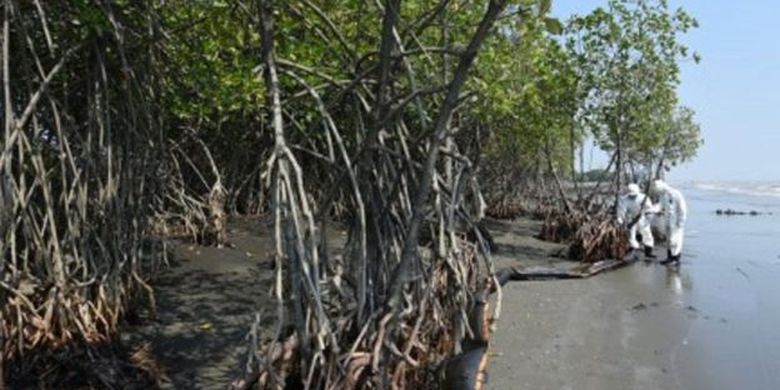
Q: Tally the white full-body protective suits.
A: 2